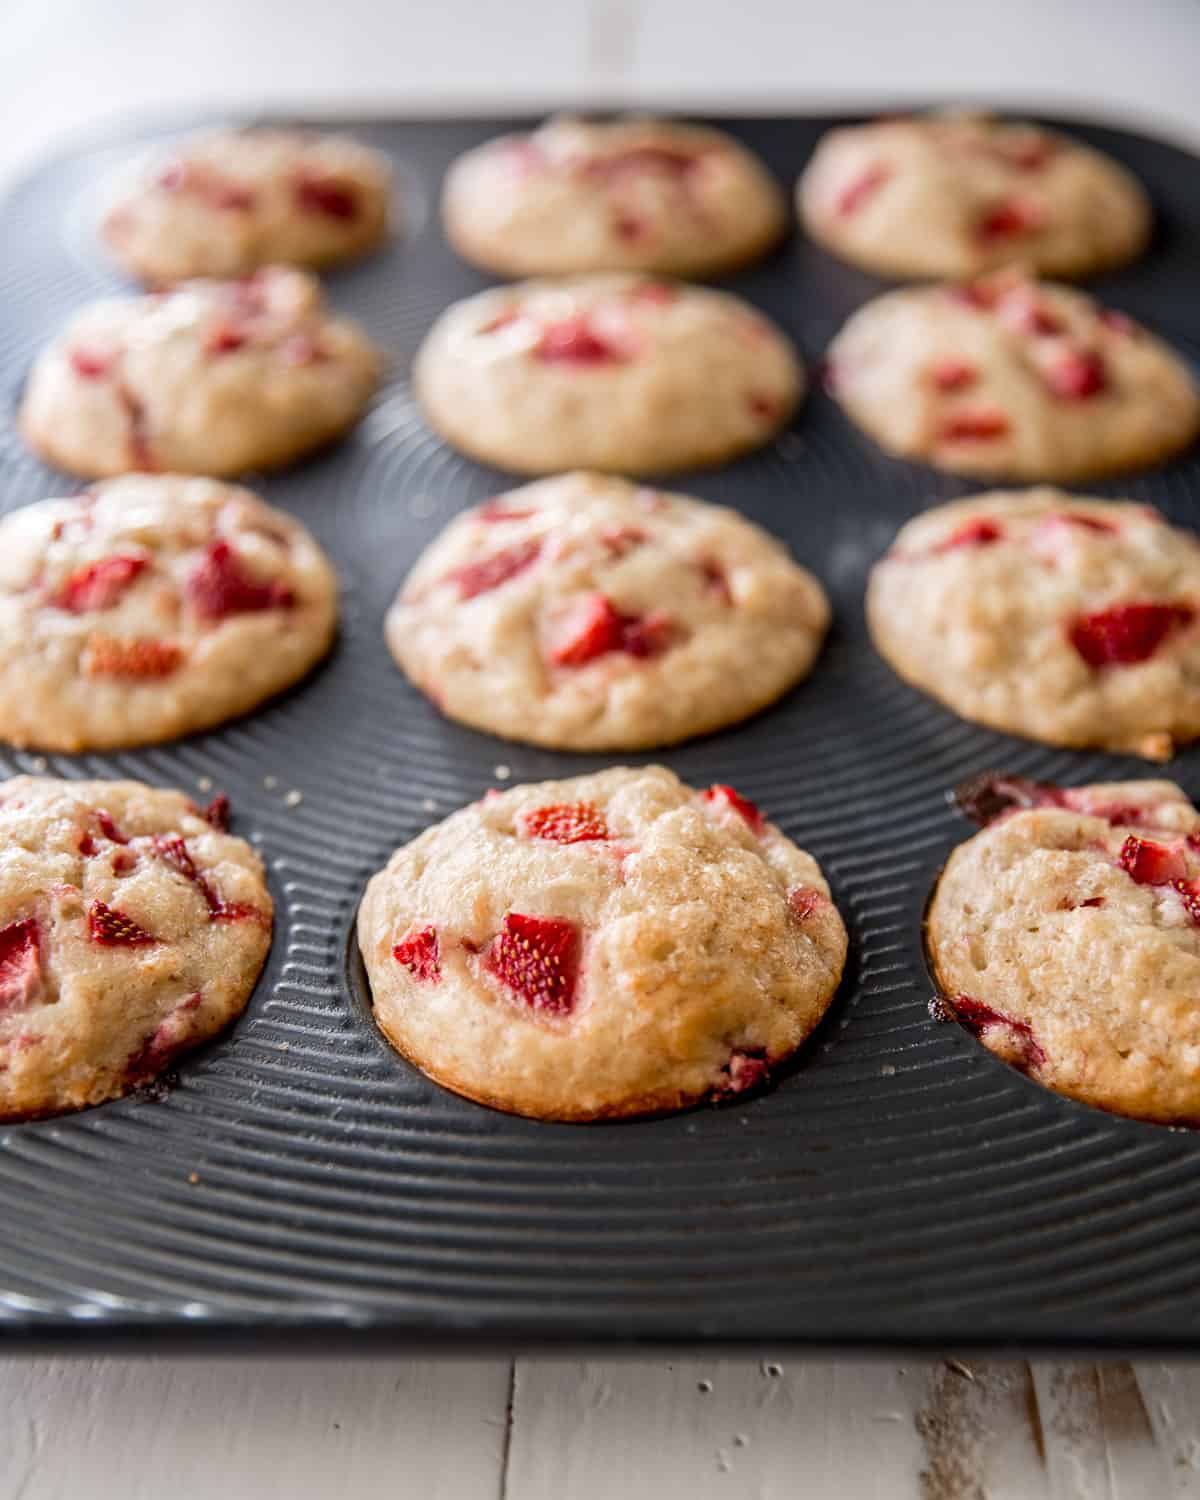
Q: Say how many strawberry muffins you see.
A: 12